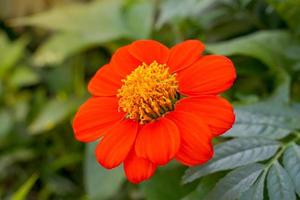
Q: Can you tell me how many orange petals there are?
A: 11